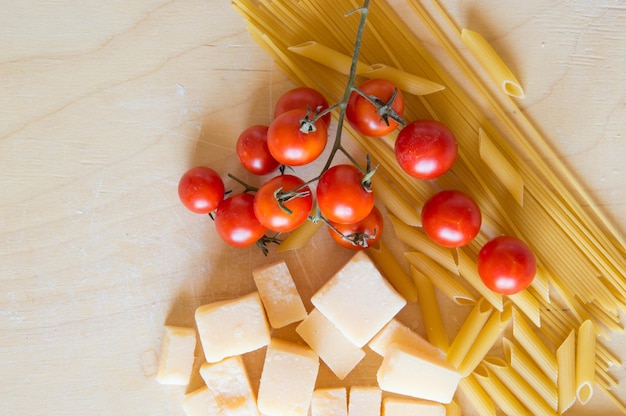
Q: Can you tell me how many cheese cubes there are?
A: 13